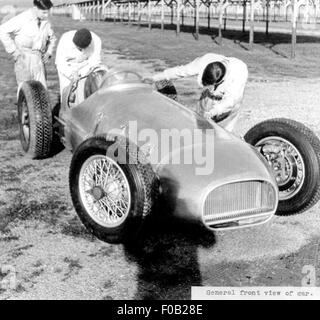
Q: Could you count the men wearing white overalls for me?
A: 3